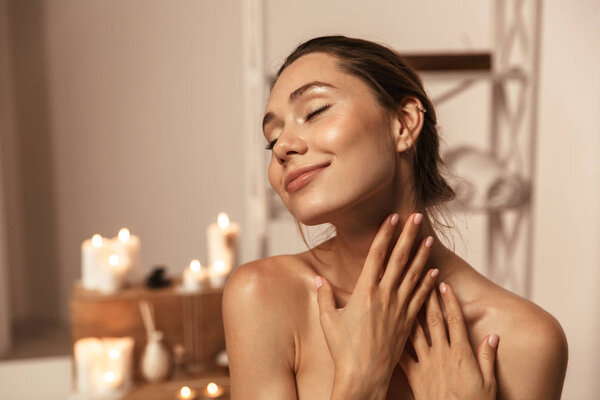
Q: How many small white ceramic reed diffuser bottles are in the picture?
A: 1